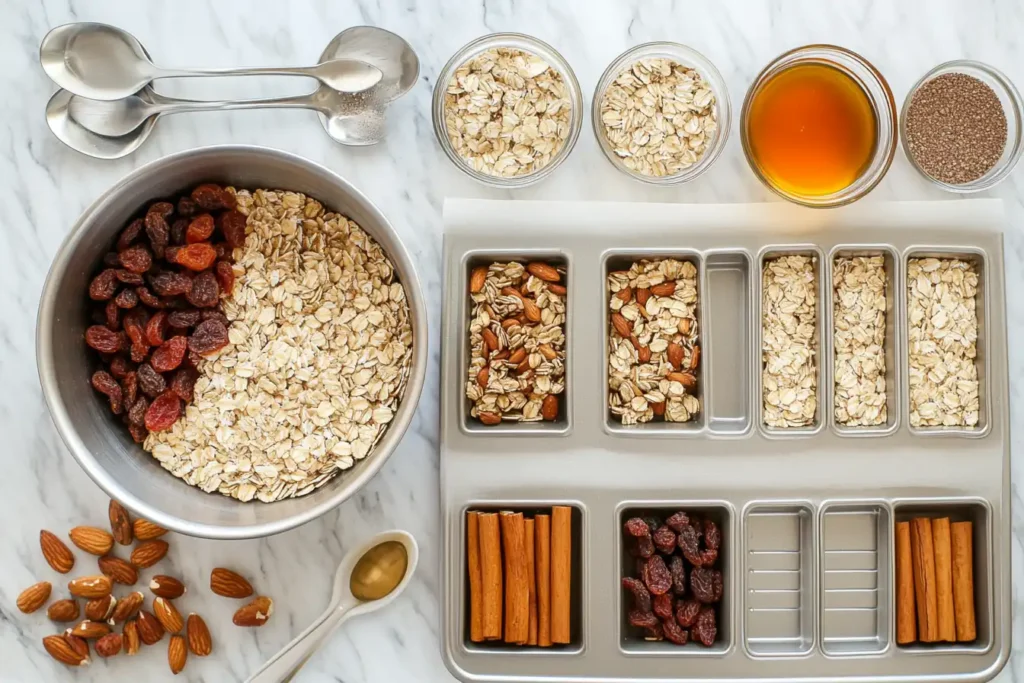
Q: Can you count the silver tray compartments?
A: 11